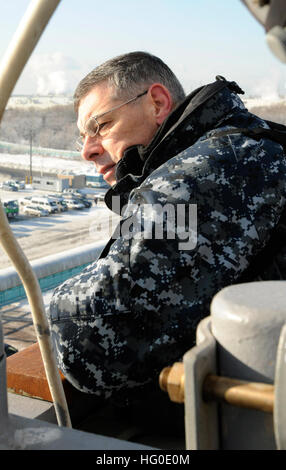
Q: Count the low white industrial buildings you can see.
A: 1